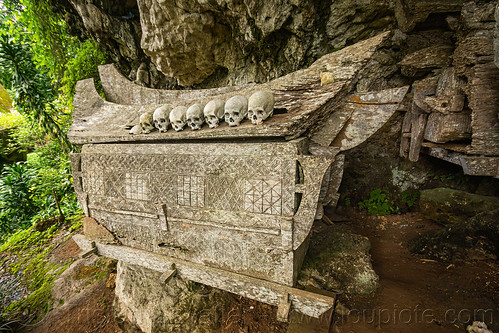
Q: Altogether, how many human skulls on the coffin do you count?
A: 7